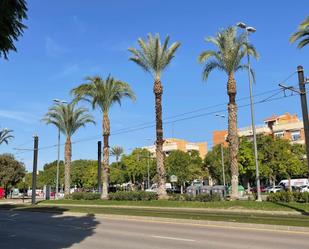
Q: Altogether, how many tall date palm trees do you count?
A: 4